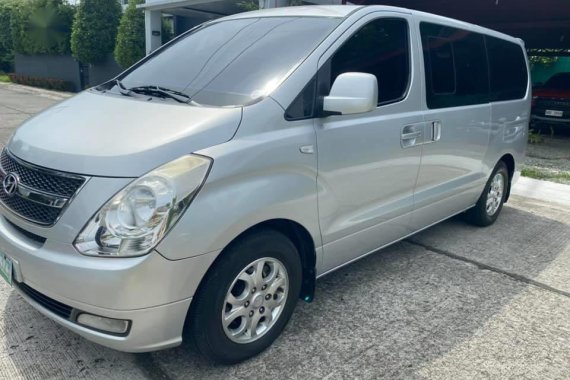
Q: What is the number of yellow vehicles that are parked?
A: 0